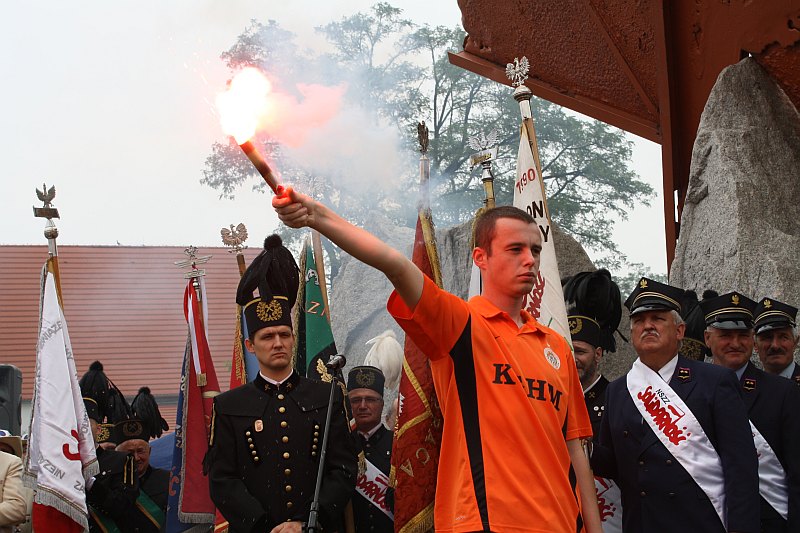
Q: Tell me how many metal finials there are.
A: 6